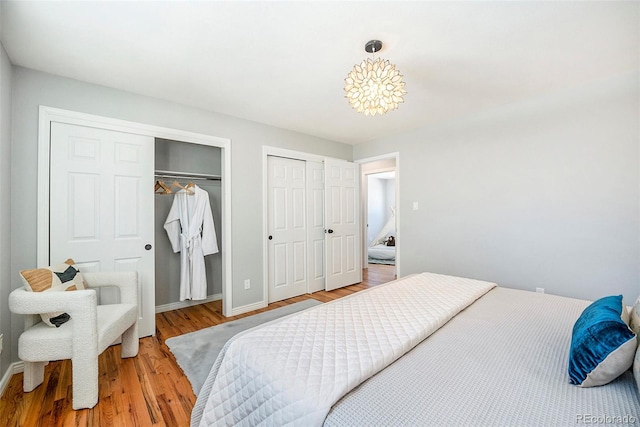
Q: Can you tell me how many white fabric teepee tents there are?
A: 1